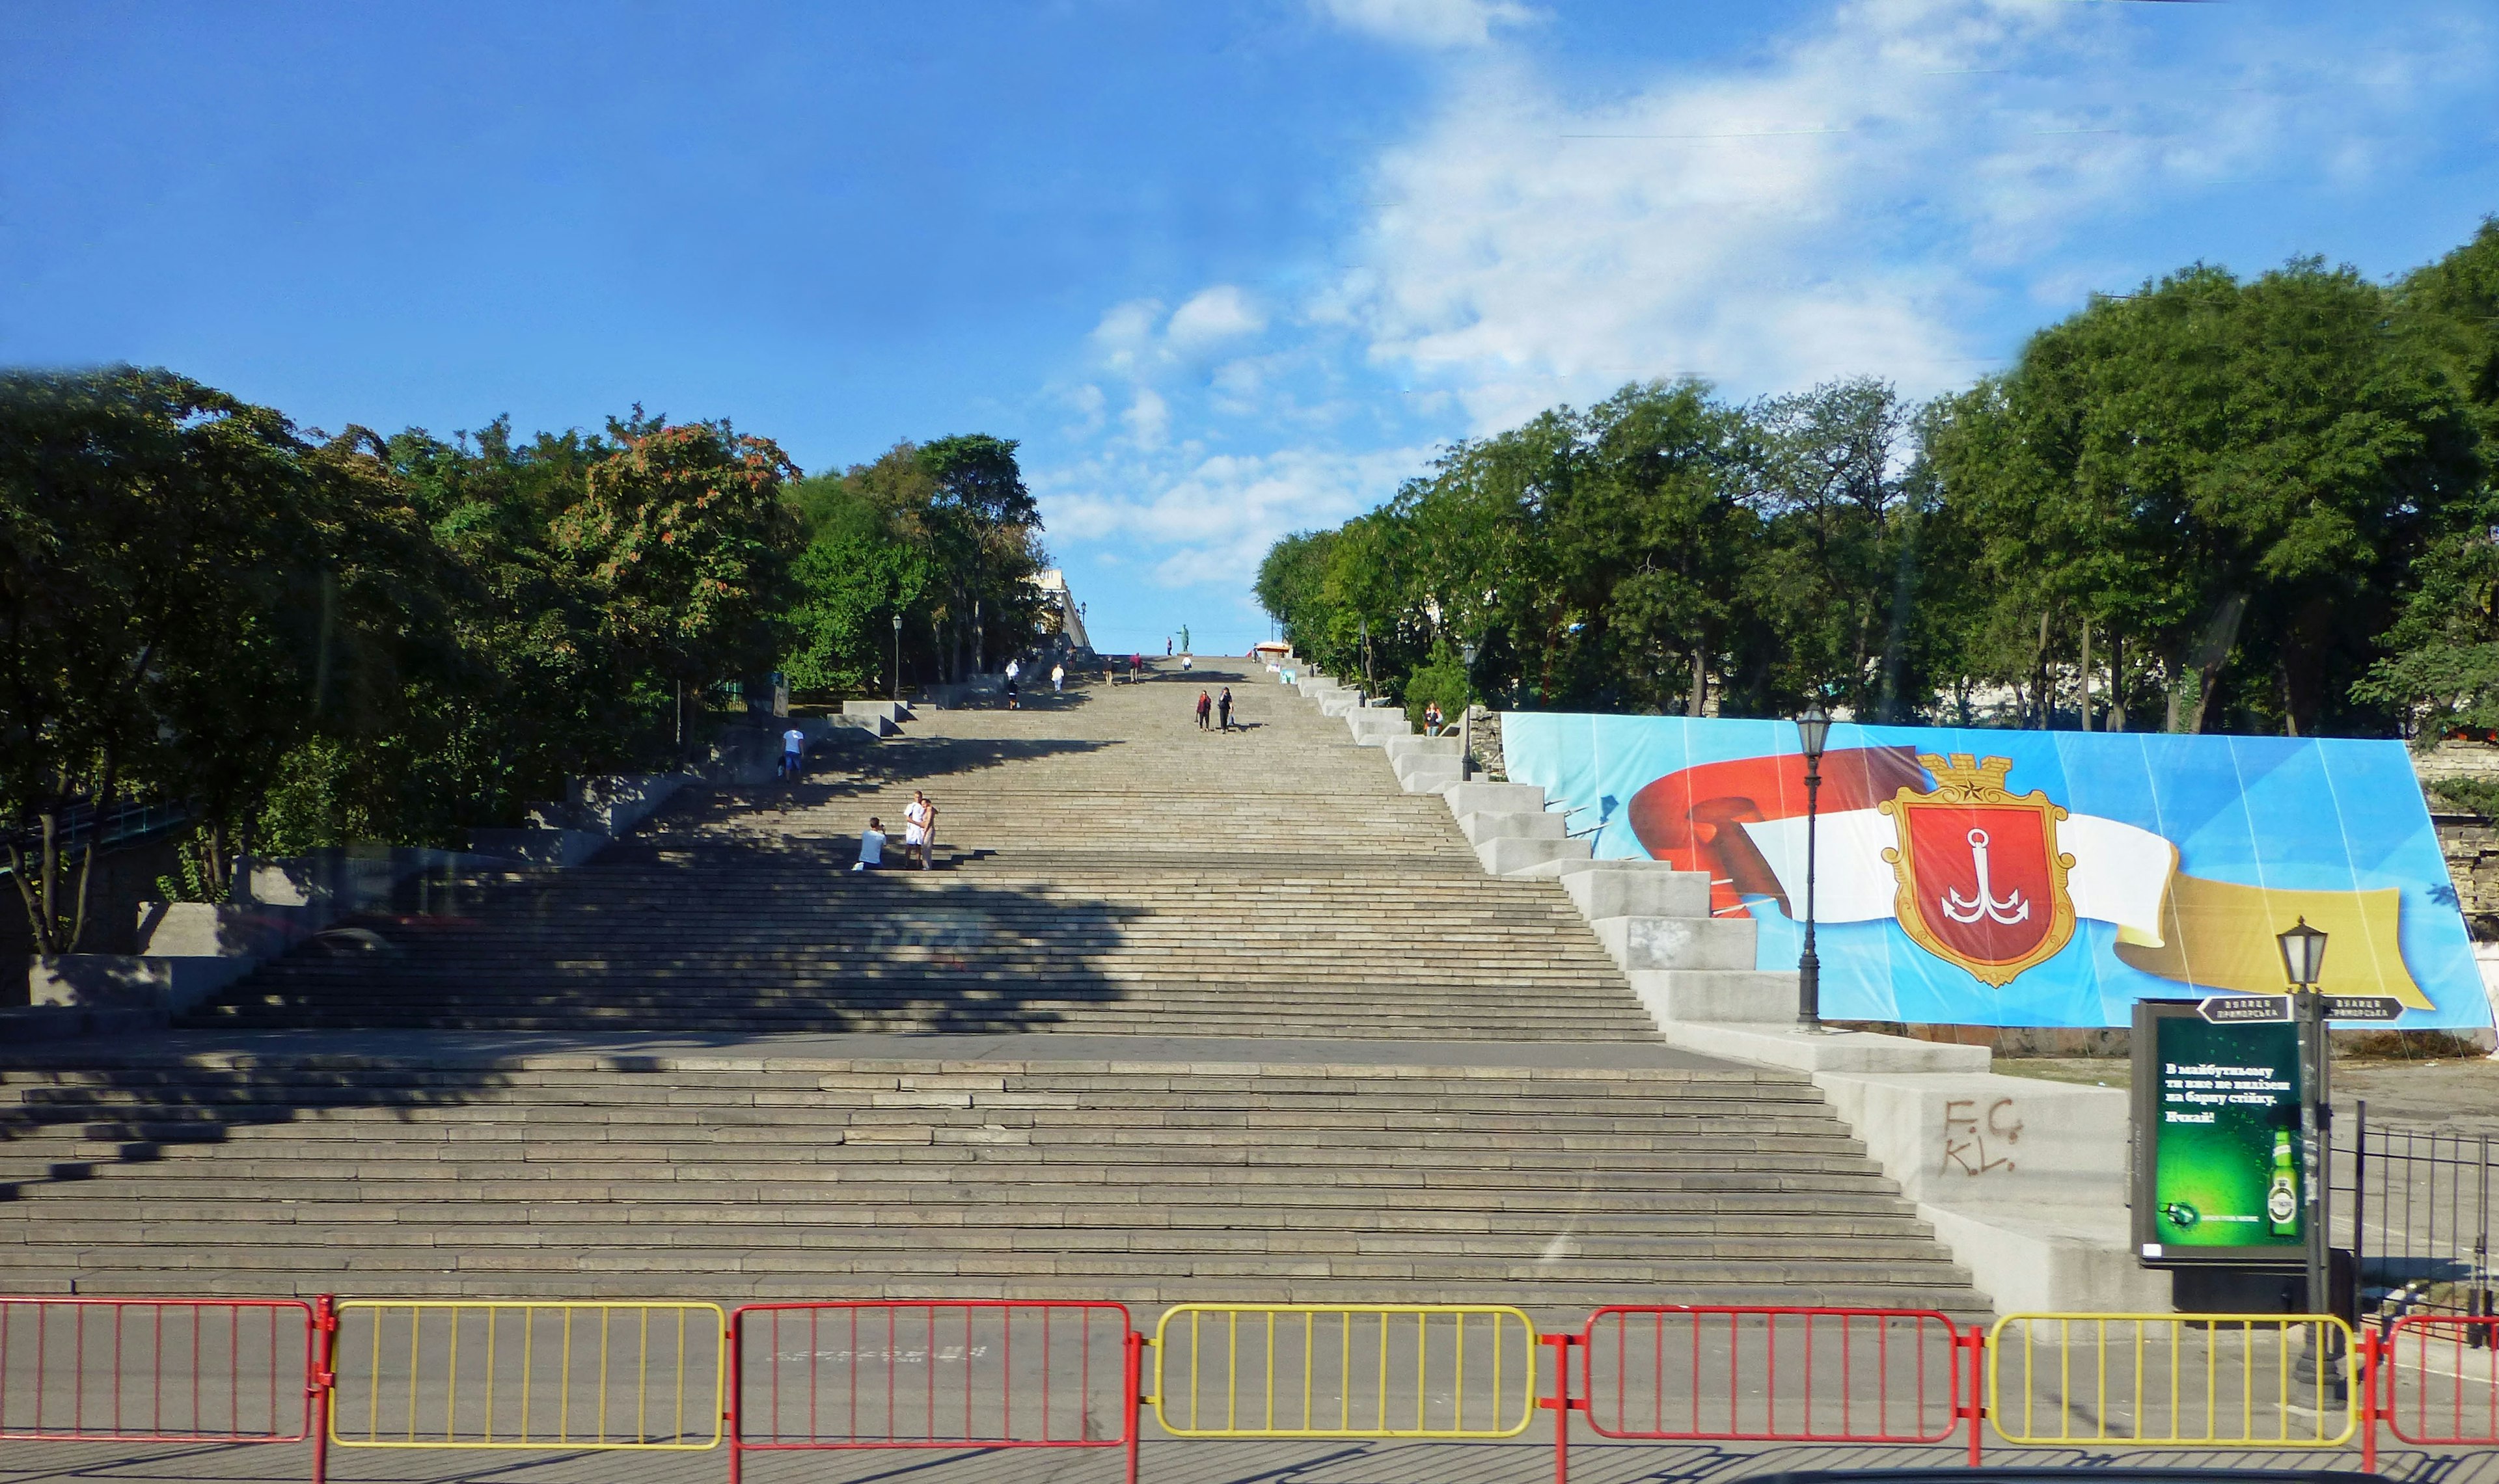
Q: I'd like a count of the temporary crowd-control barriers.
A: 7